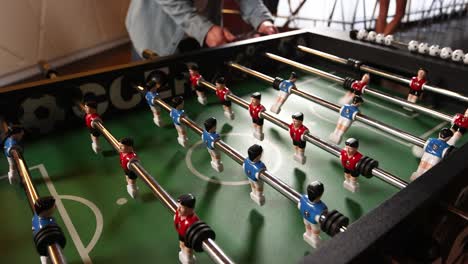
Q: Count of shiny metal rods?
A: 7